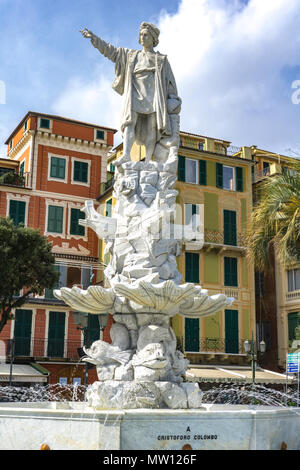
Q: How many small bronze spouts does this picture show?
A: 3